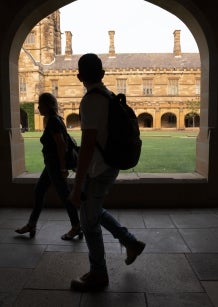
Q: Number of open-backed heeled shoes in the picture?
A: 2